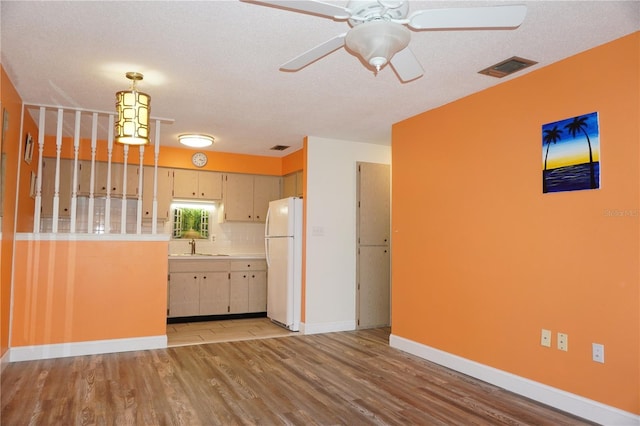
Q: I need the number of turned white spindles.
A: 8